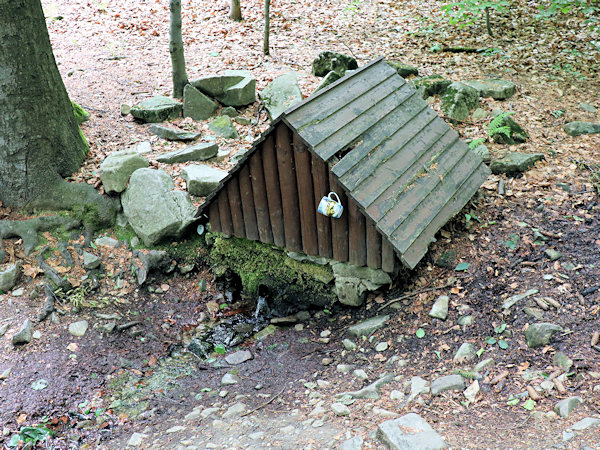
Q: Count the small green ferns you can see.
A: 2